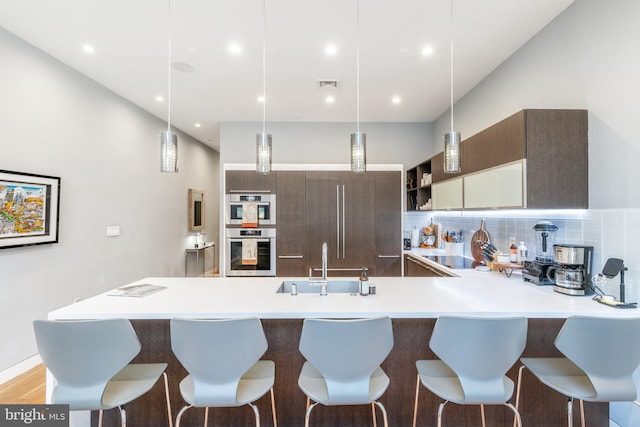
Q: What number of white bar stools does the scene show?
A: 5